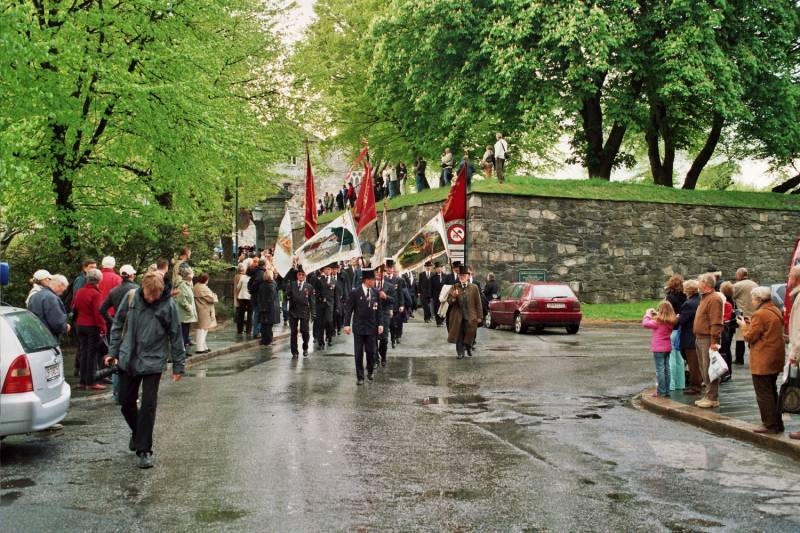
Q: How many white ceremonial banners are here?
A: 4